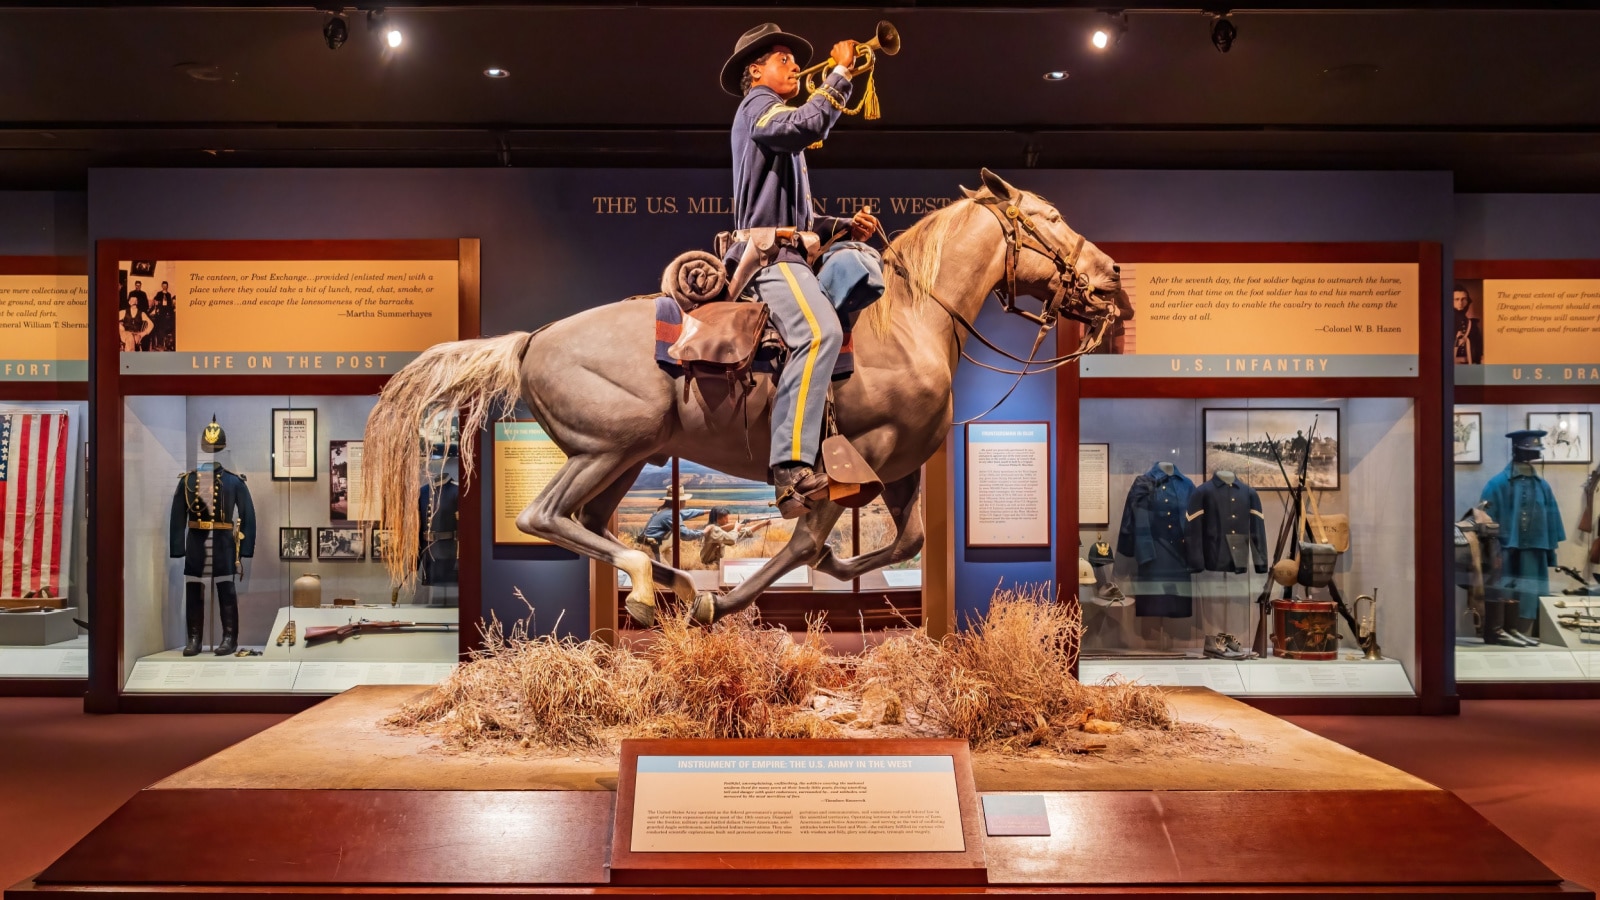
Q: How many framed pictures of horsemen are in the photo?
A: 2